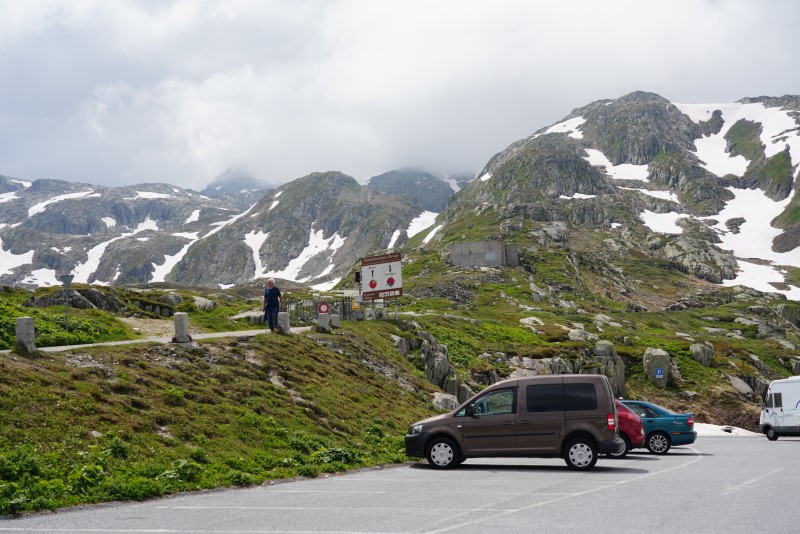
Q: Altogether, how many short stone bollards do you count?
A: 5